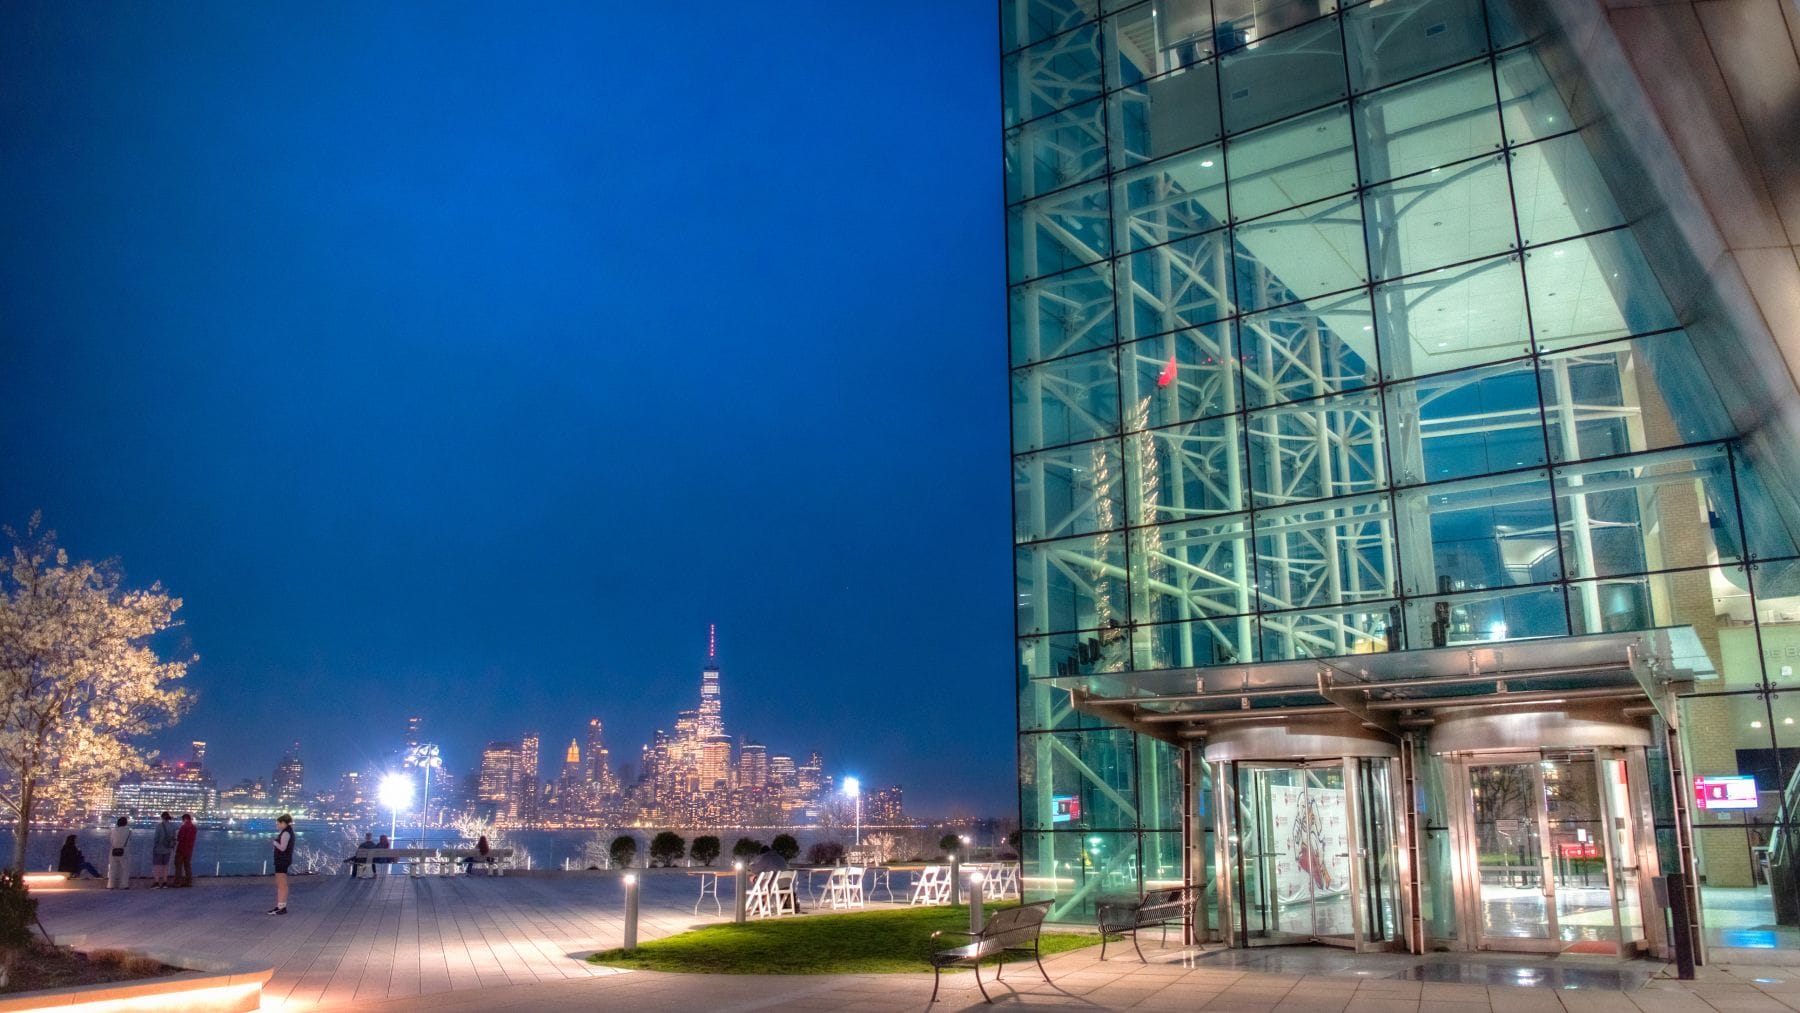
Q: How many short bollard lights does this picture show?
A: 4